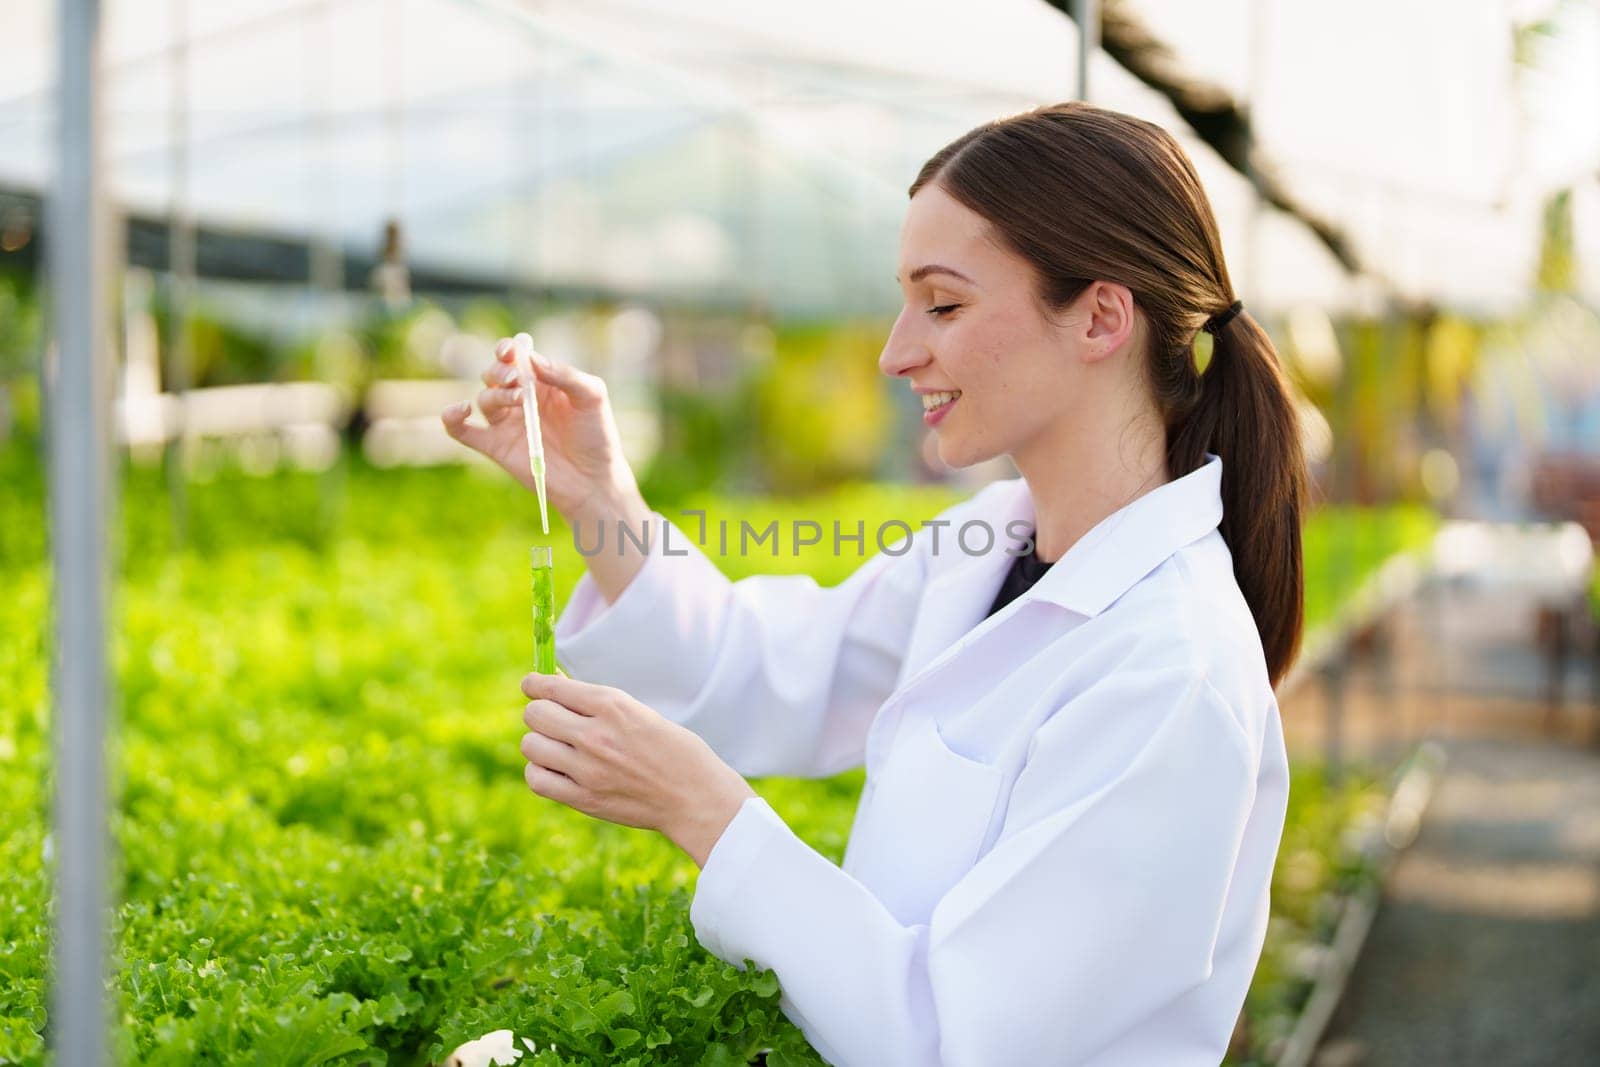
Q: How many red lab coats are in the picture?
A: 0